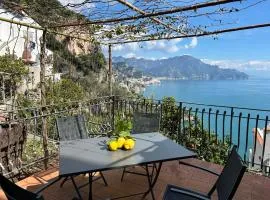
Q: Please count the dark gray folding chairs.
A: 4